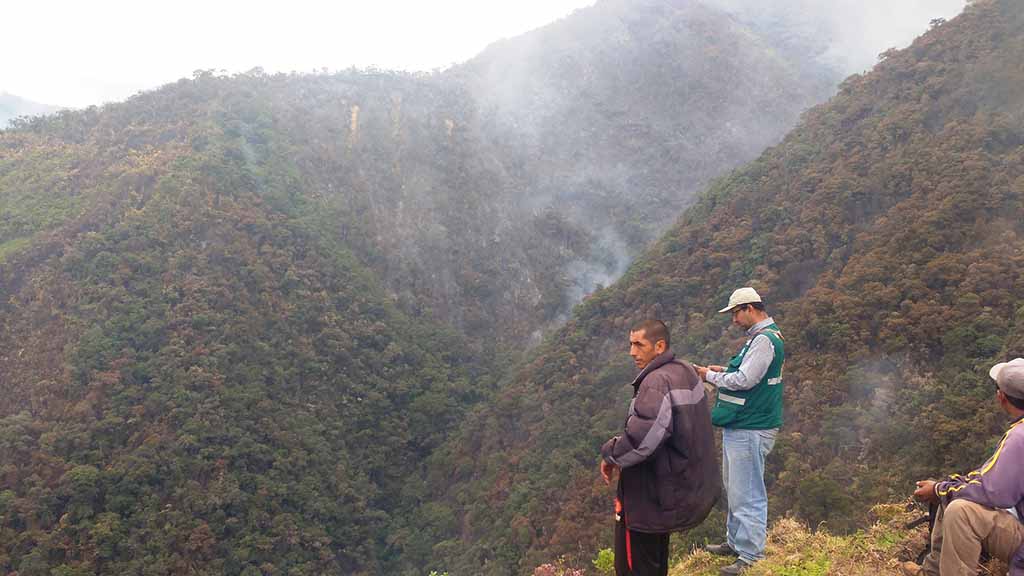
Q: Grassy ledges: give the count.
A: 1